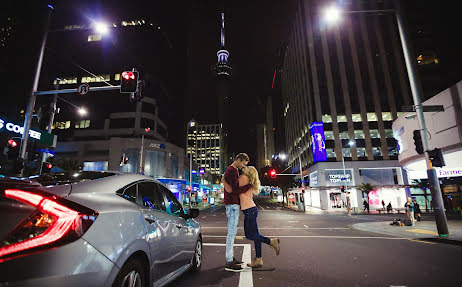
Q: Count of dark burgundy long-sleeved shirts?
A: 1